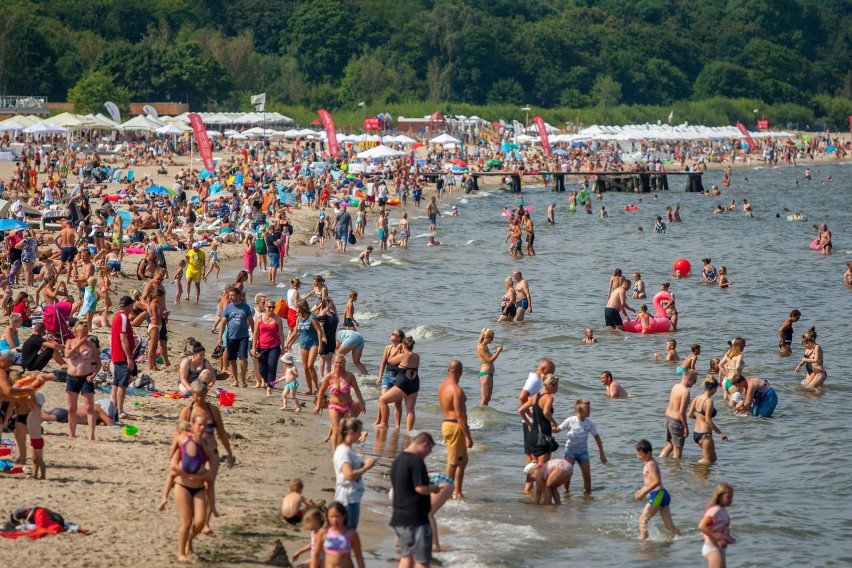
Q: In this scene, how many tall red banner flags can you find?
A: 4